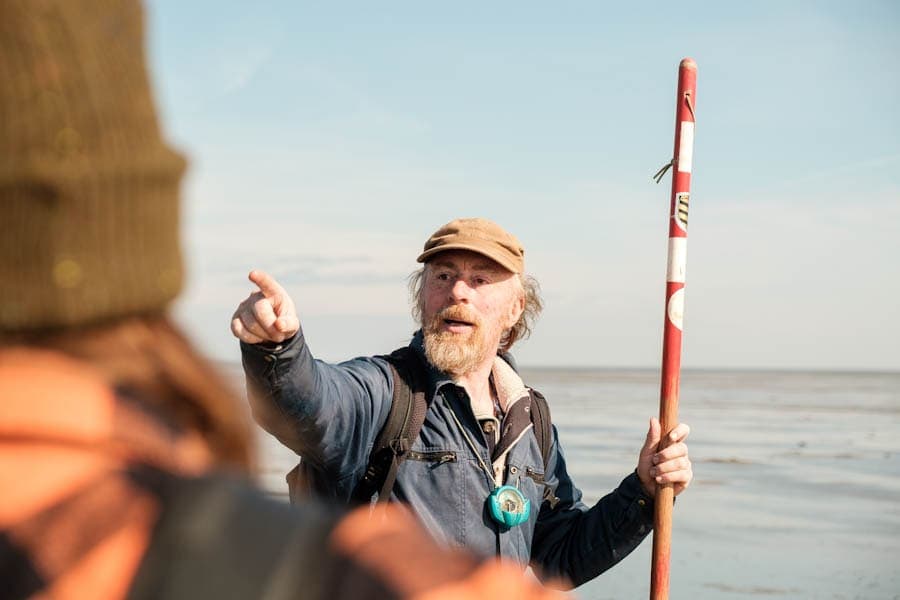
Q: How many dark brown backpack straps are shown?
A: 2